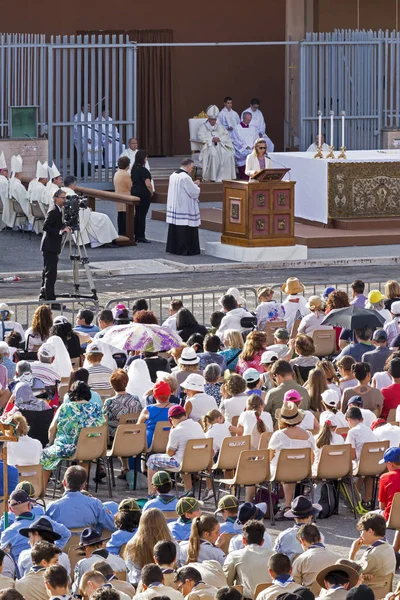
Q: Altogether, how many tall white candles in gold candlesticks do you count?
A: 3